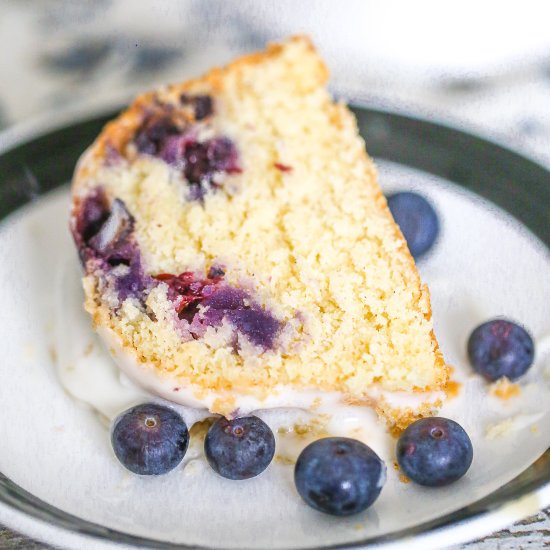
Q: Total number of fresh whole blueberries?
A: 6